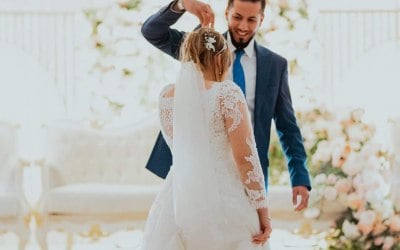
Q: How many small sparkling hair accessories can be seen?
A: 1